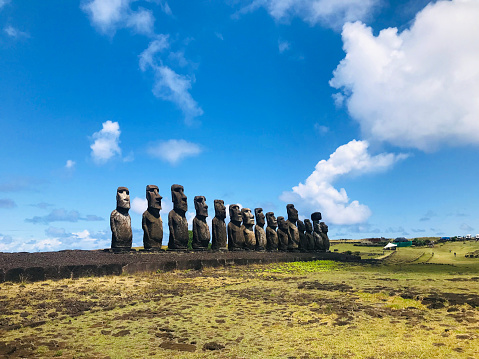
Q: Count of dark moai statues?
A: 15